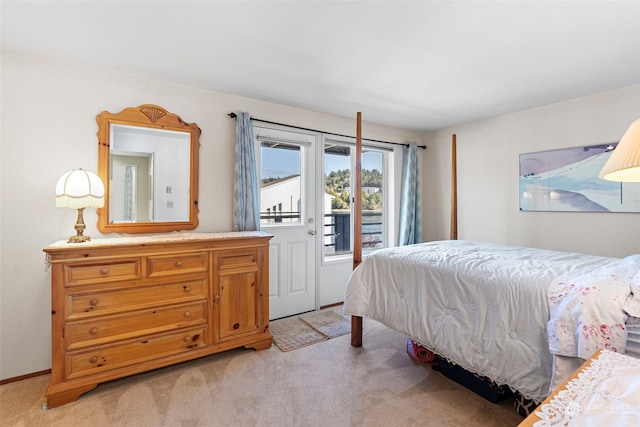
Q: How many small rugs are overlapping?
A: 2